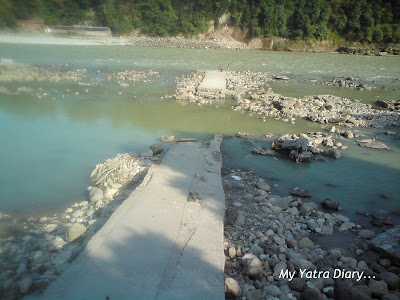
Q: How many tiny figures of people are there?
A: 3